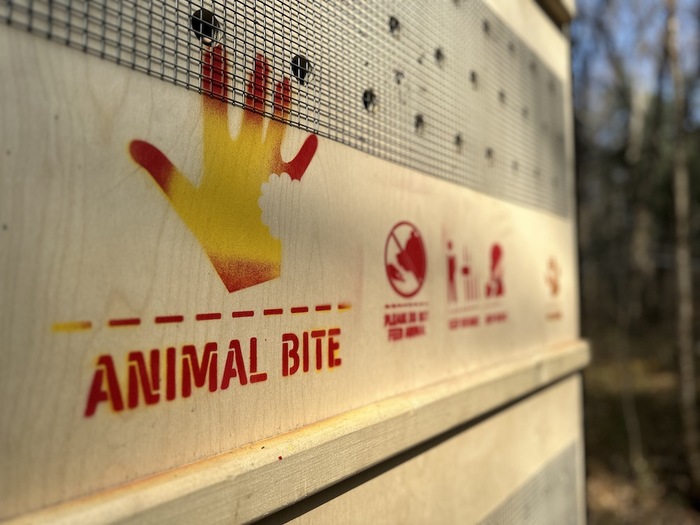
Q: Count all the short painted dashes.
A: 9